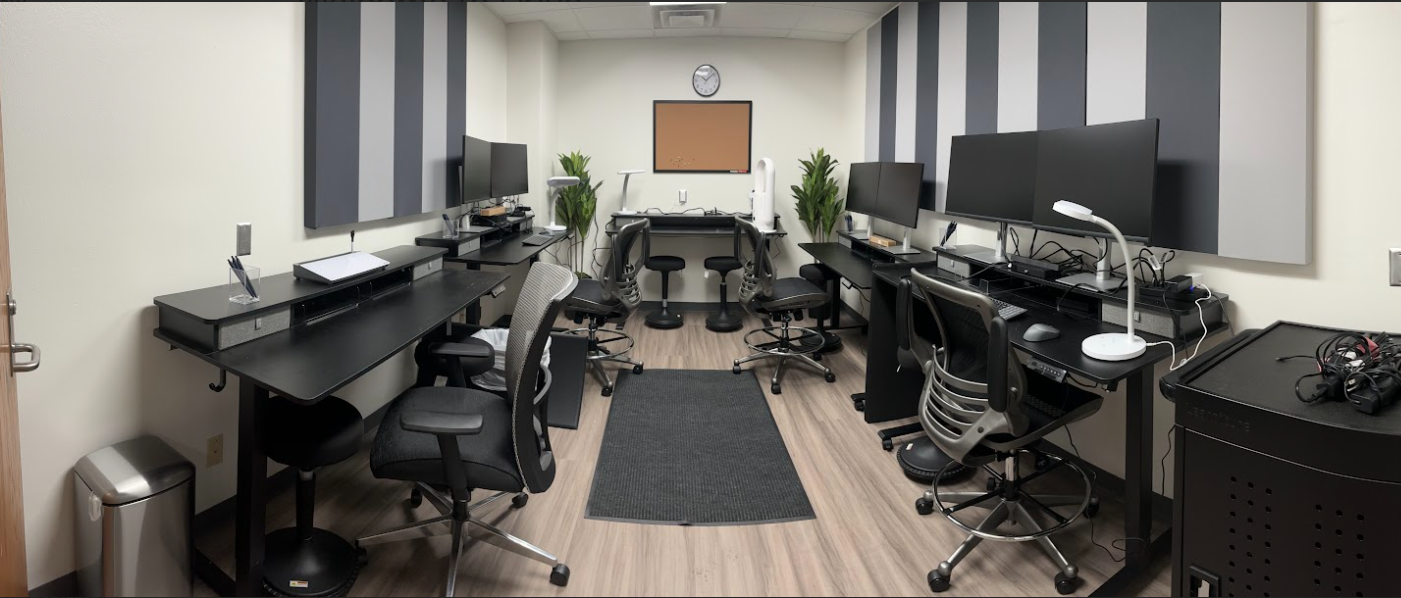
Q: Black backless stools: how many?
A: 6